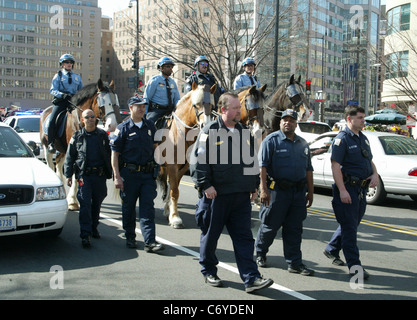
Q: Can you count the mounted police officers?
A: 4